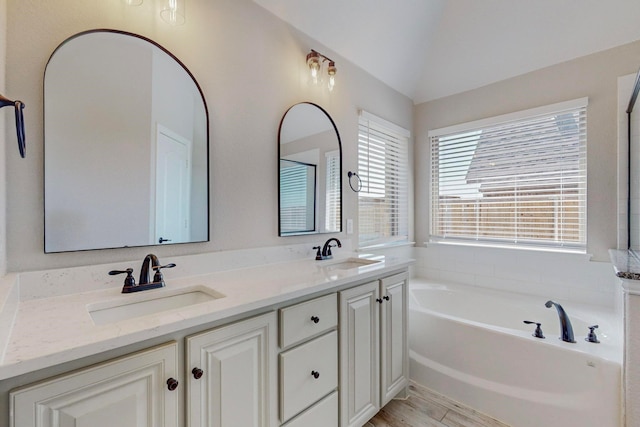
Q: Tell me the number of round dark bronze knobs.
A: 6